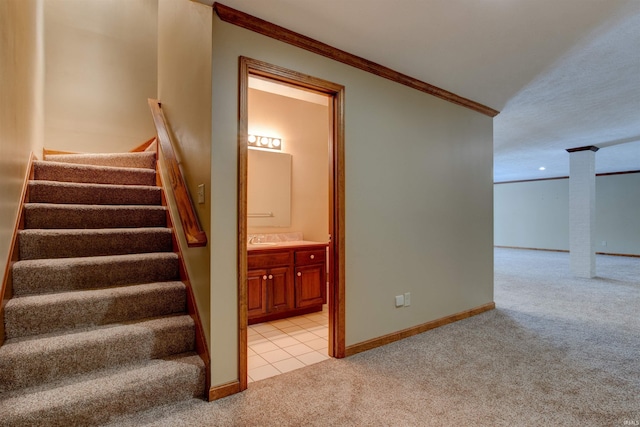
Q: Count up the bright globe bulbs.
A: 3